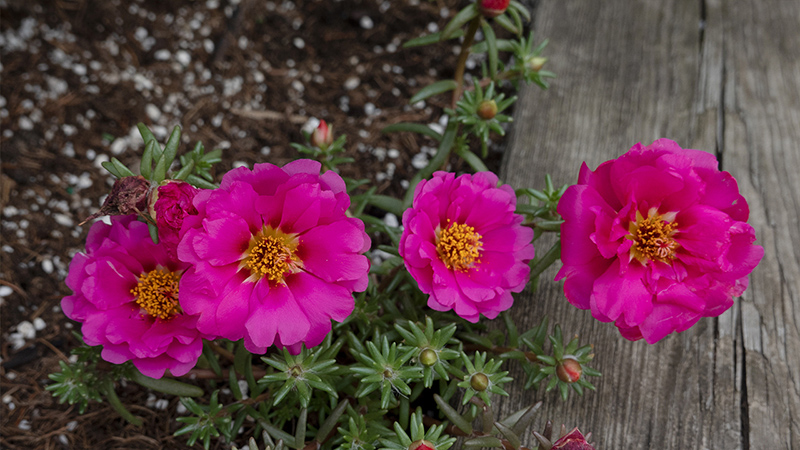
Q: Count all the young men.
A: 0